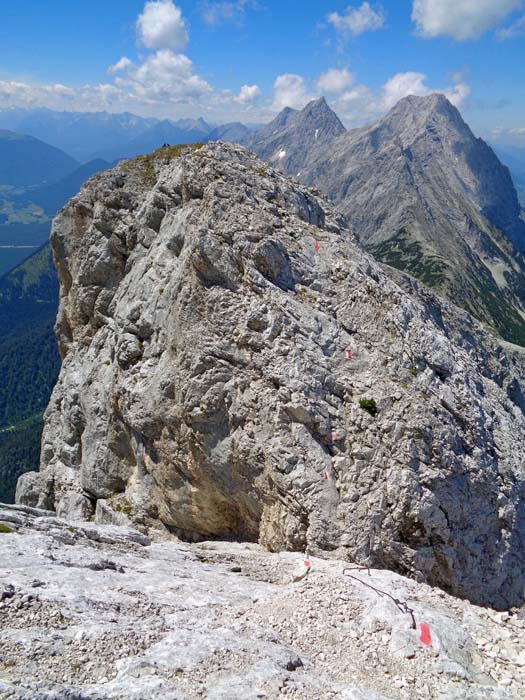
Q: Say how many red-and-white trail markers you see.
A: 6